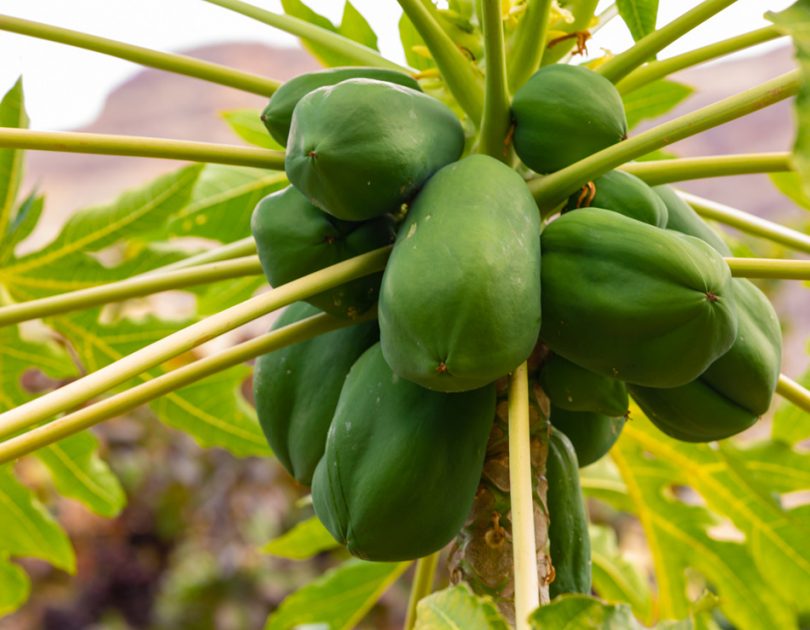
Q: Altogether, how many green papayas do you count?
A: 14